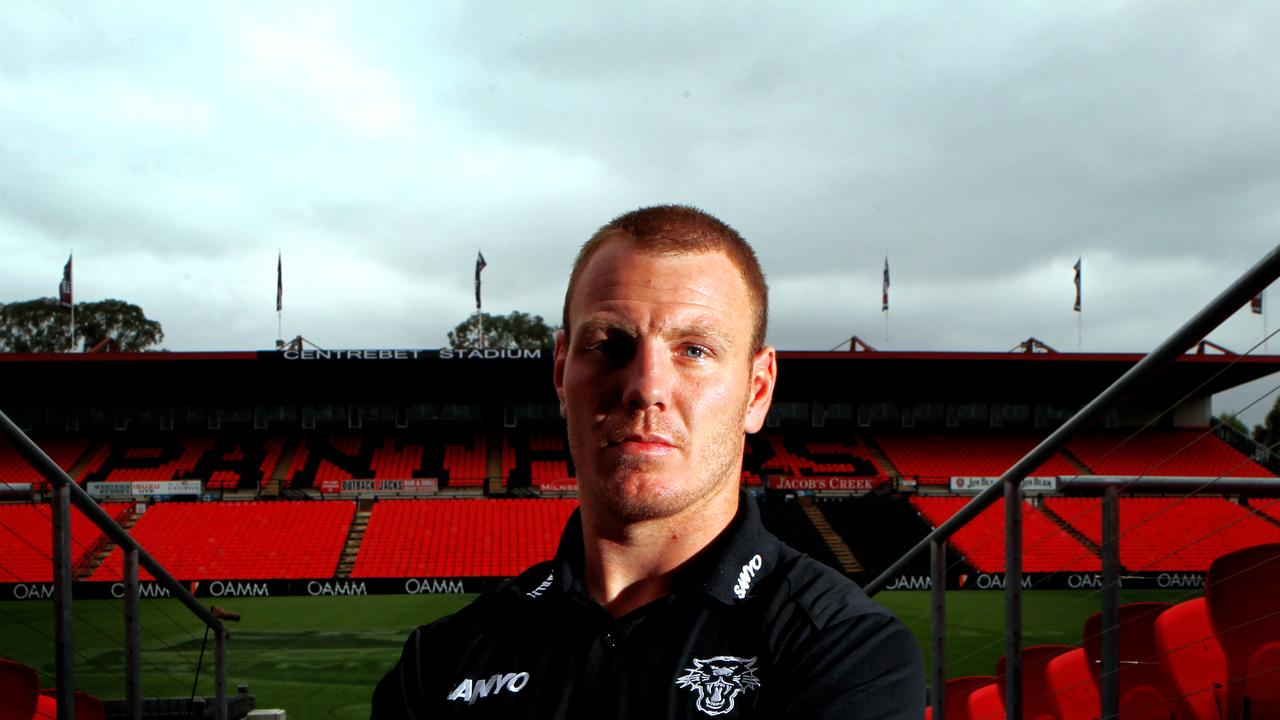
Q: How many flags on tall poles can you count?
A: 6